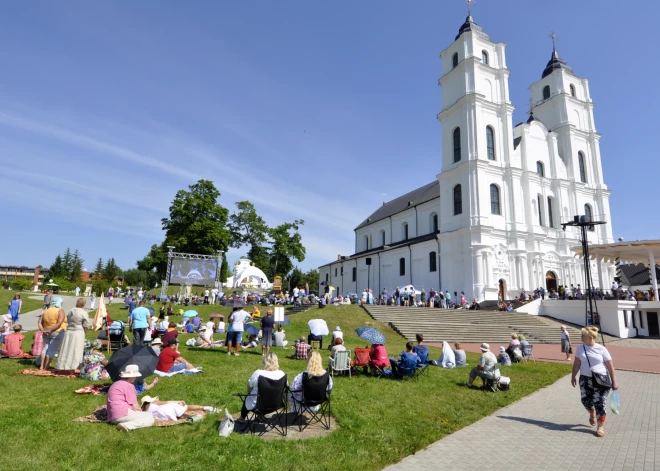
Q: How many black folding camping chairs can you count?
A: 2